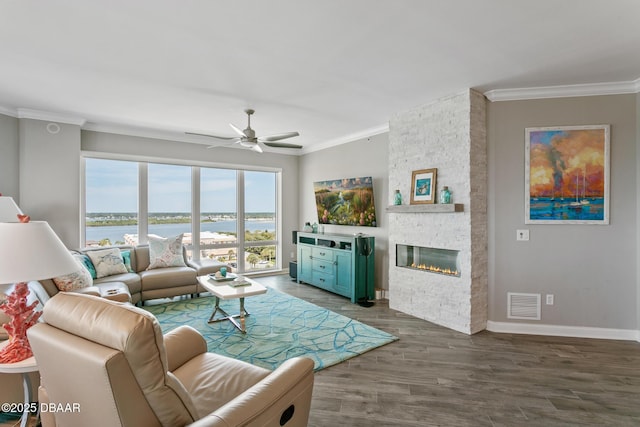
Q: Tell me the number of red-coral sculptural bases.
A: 1